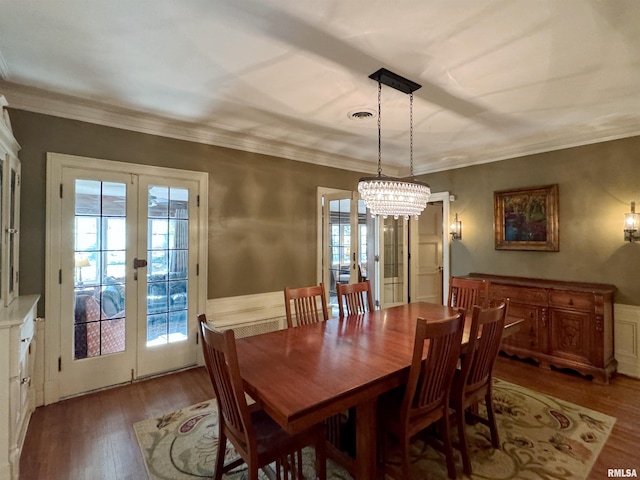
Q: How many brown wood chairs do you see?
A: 6